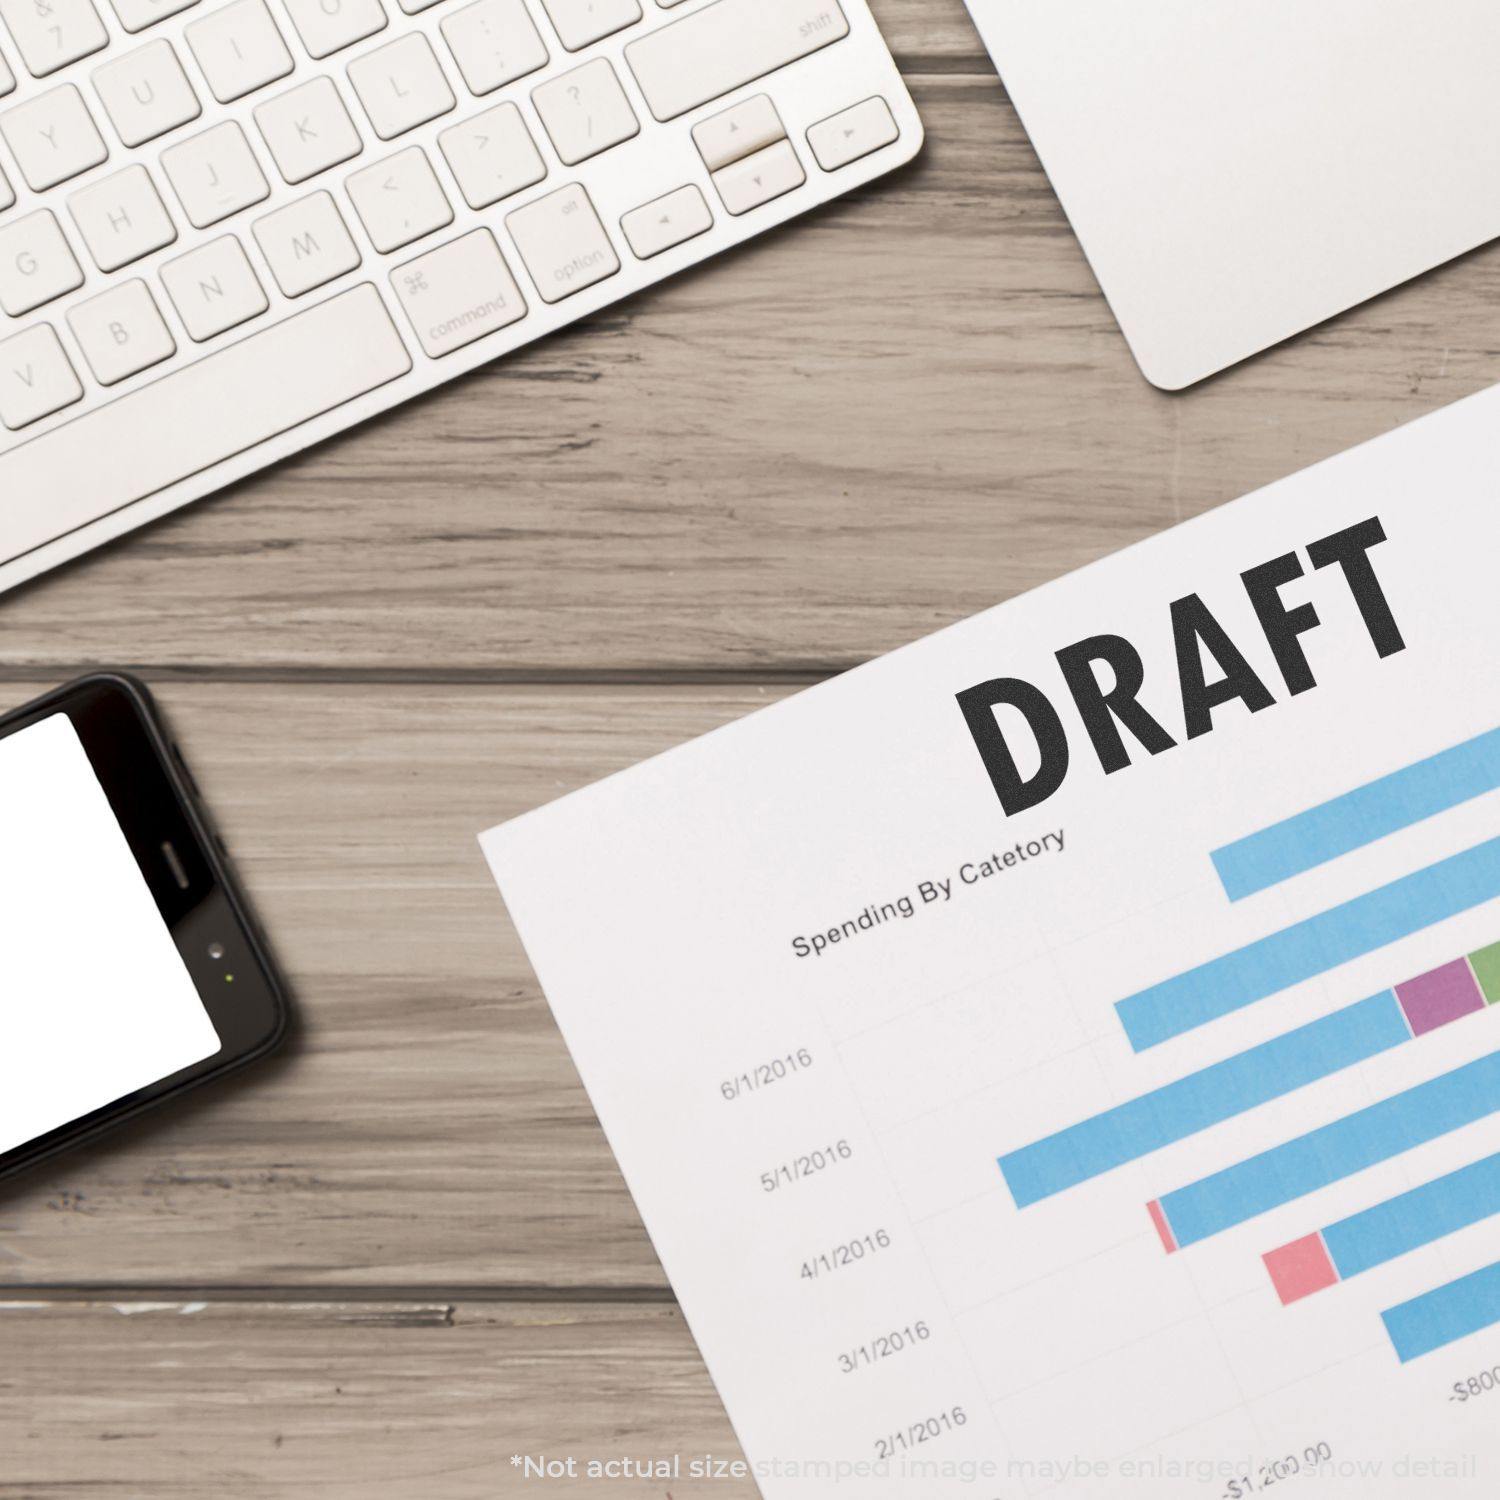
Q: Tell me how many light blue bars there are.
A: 6